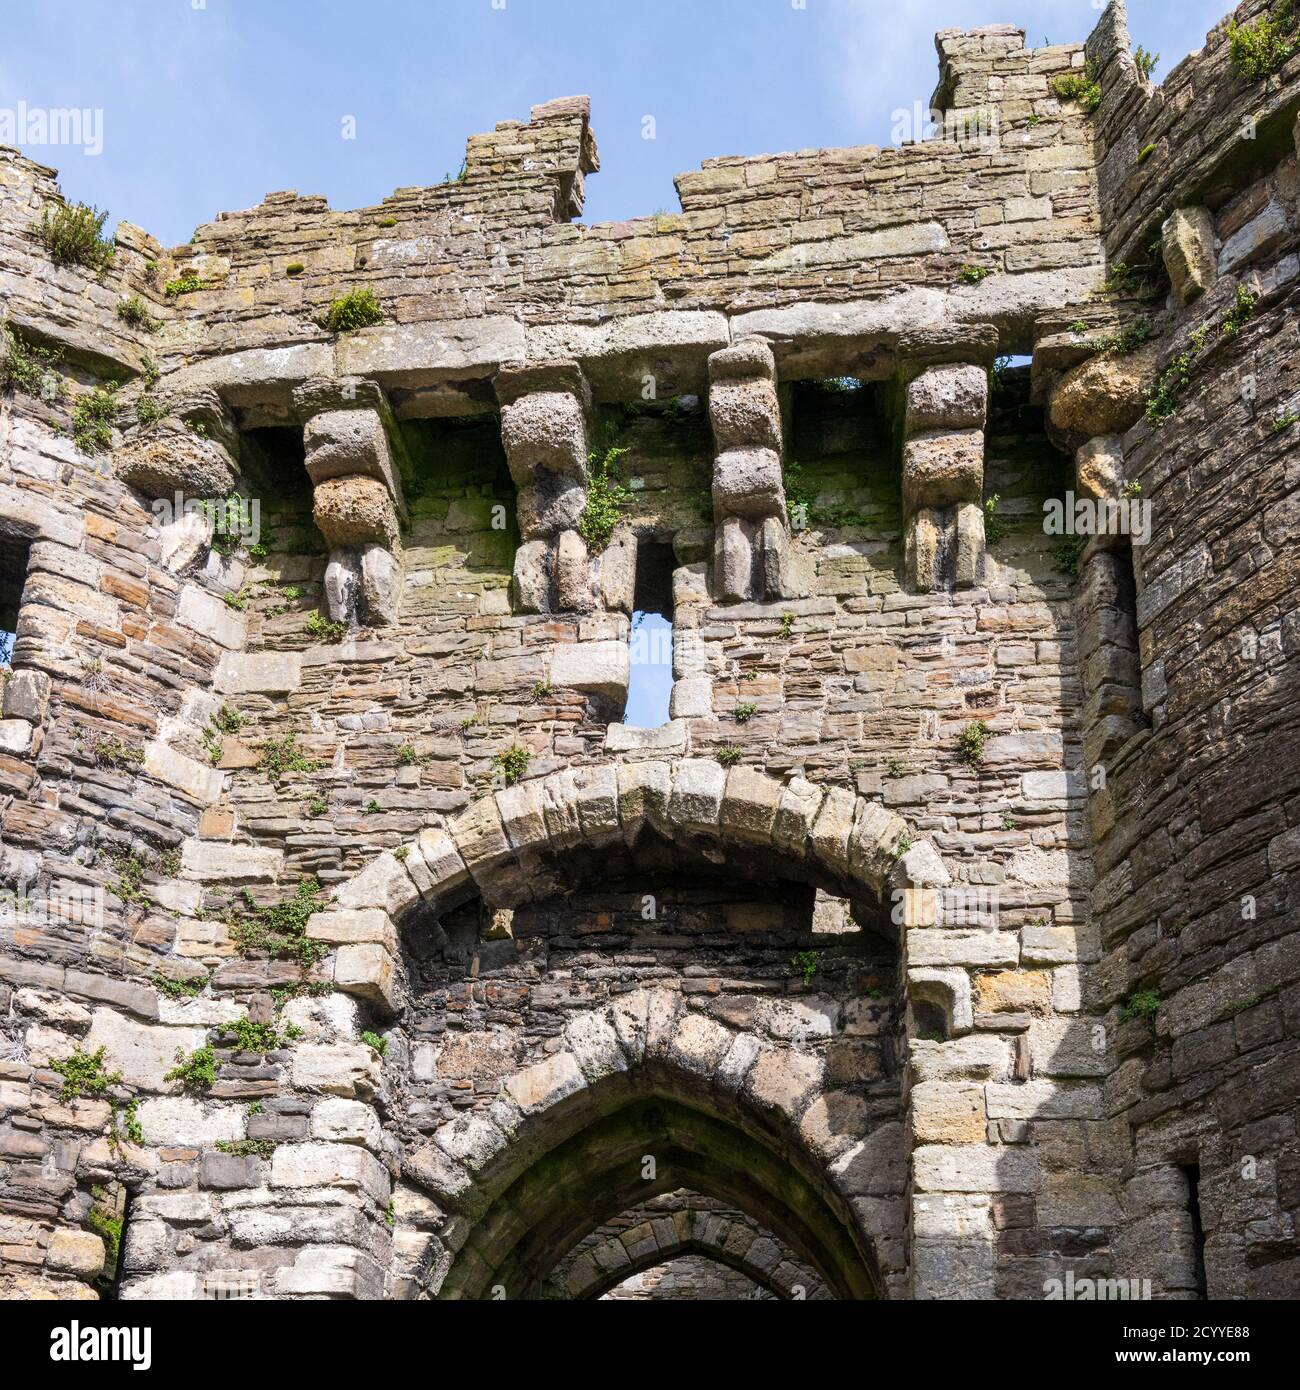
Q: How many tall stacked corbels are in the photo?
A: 4